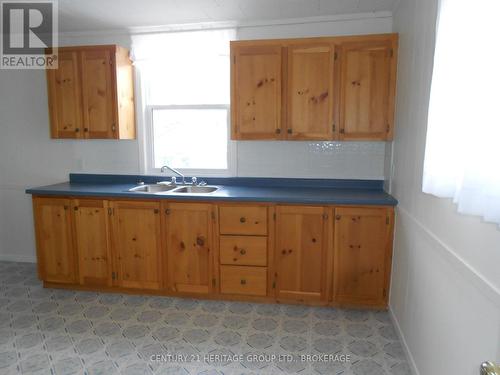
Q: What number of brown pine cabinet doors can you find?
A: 11